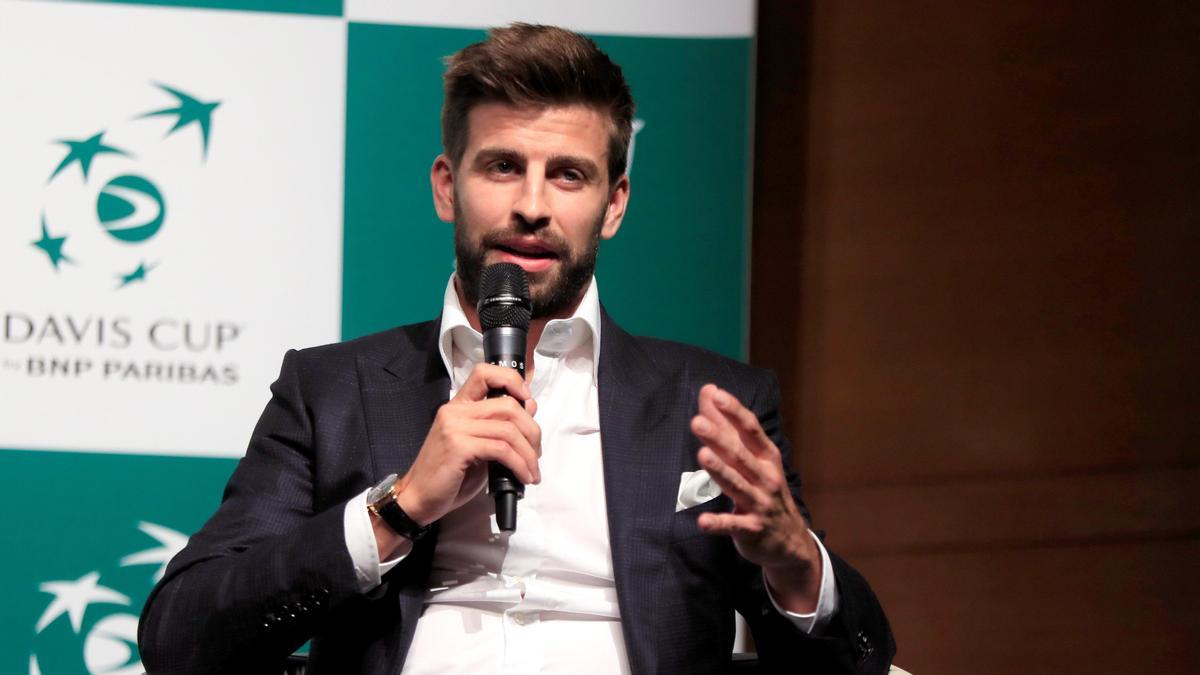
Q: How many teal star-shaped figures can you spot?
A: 4